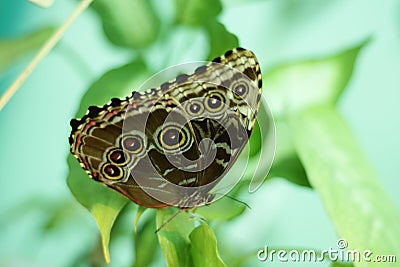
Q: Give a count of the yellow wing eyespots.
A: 7